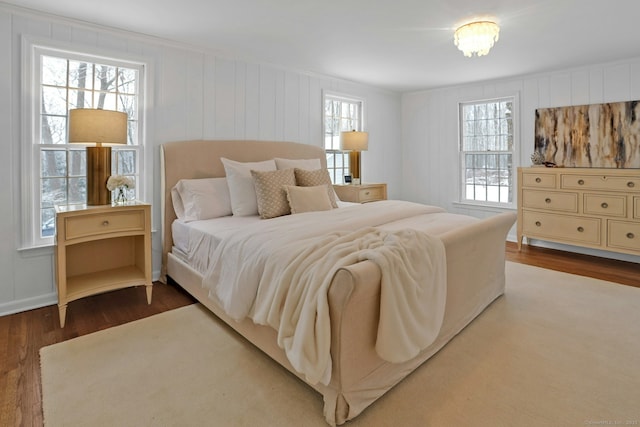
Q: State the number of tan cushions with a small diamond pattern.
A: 2